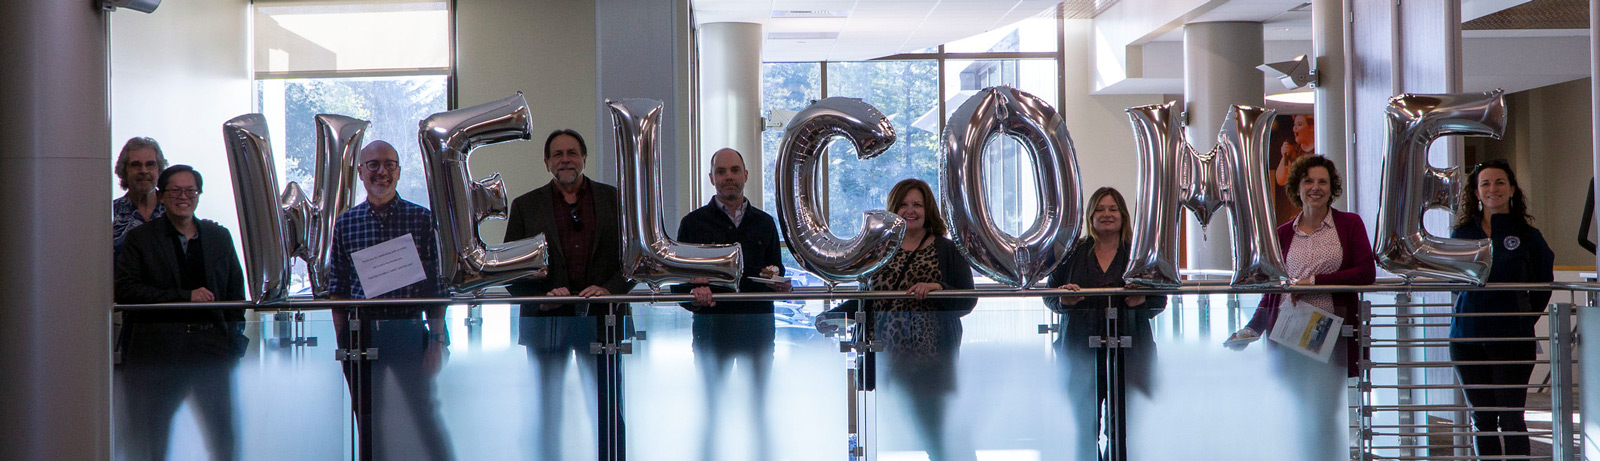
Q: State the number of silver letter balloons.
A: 7